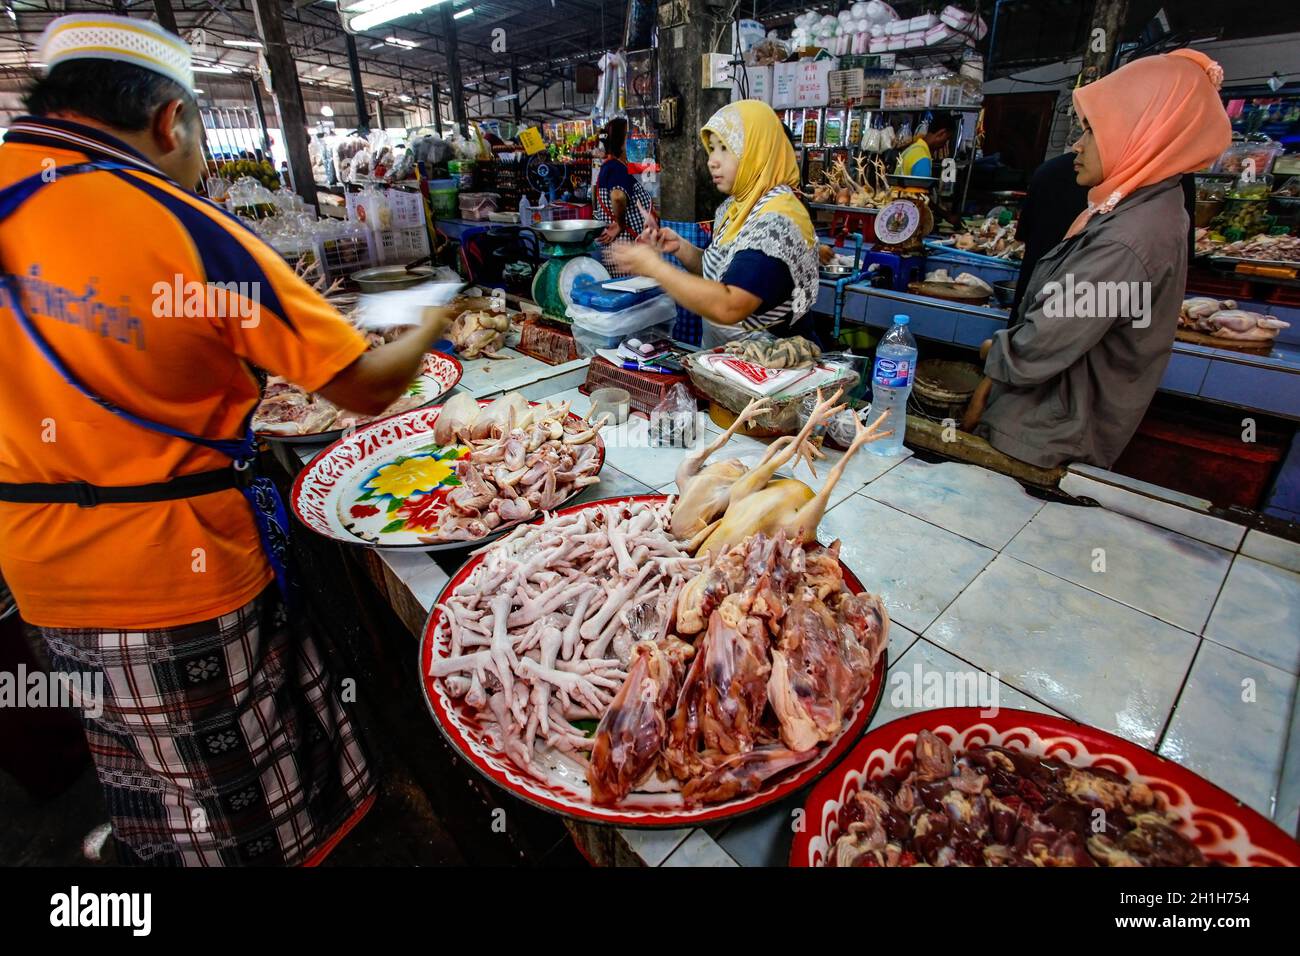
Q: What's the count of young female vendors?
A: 2